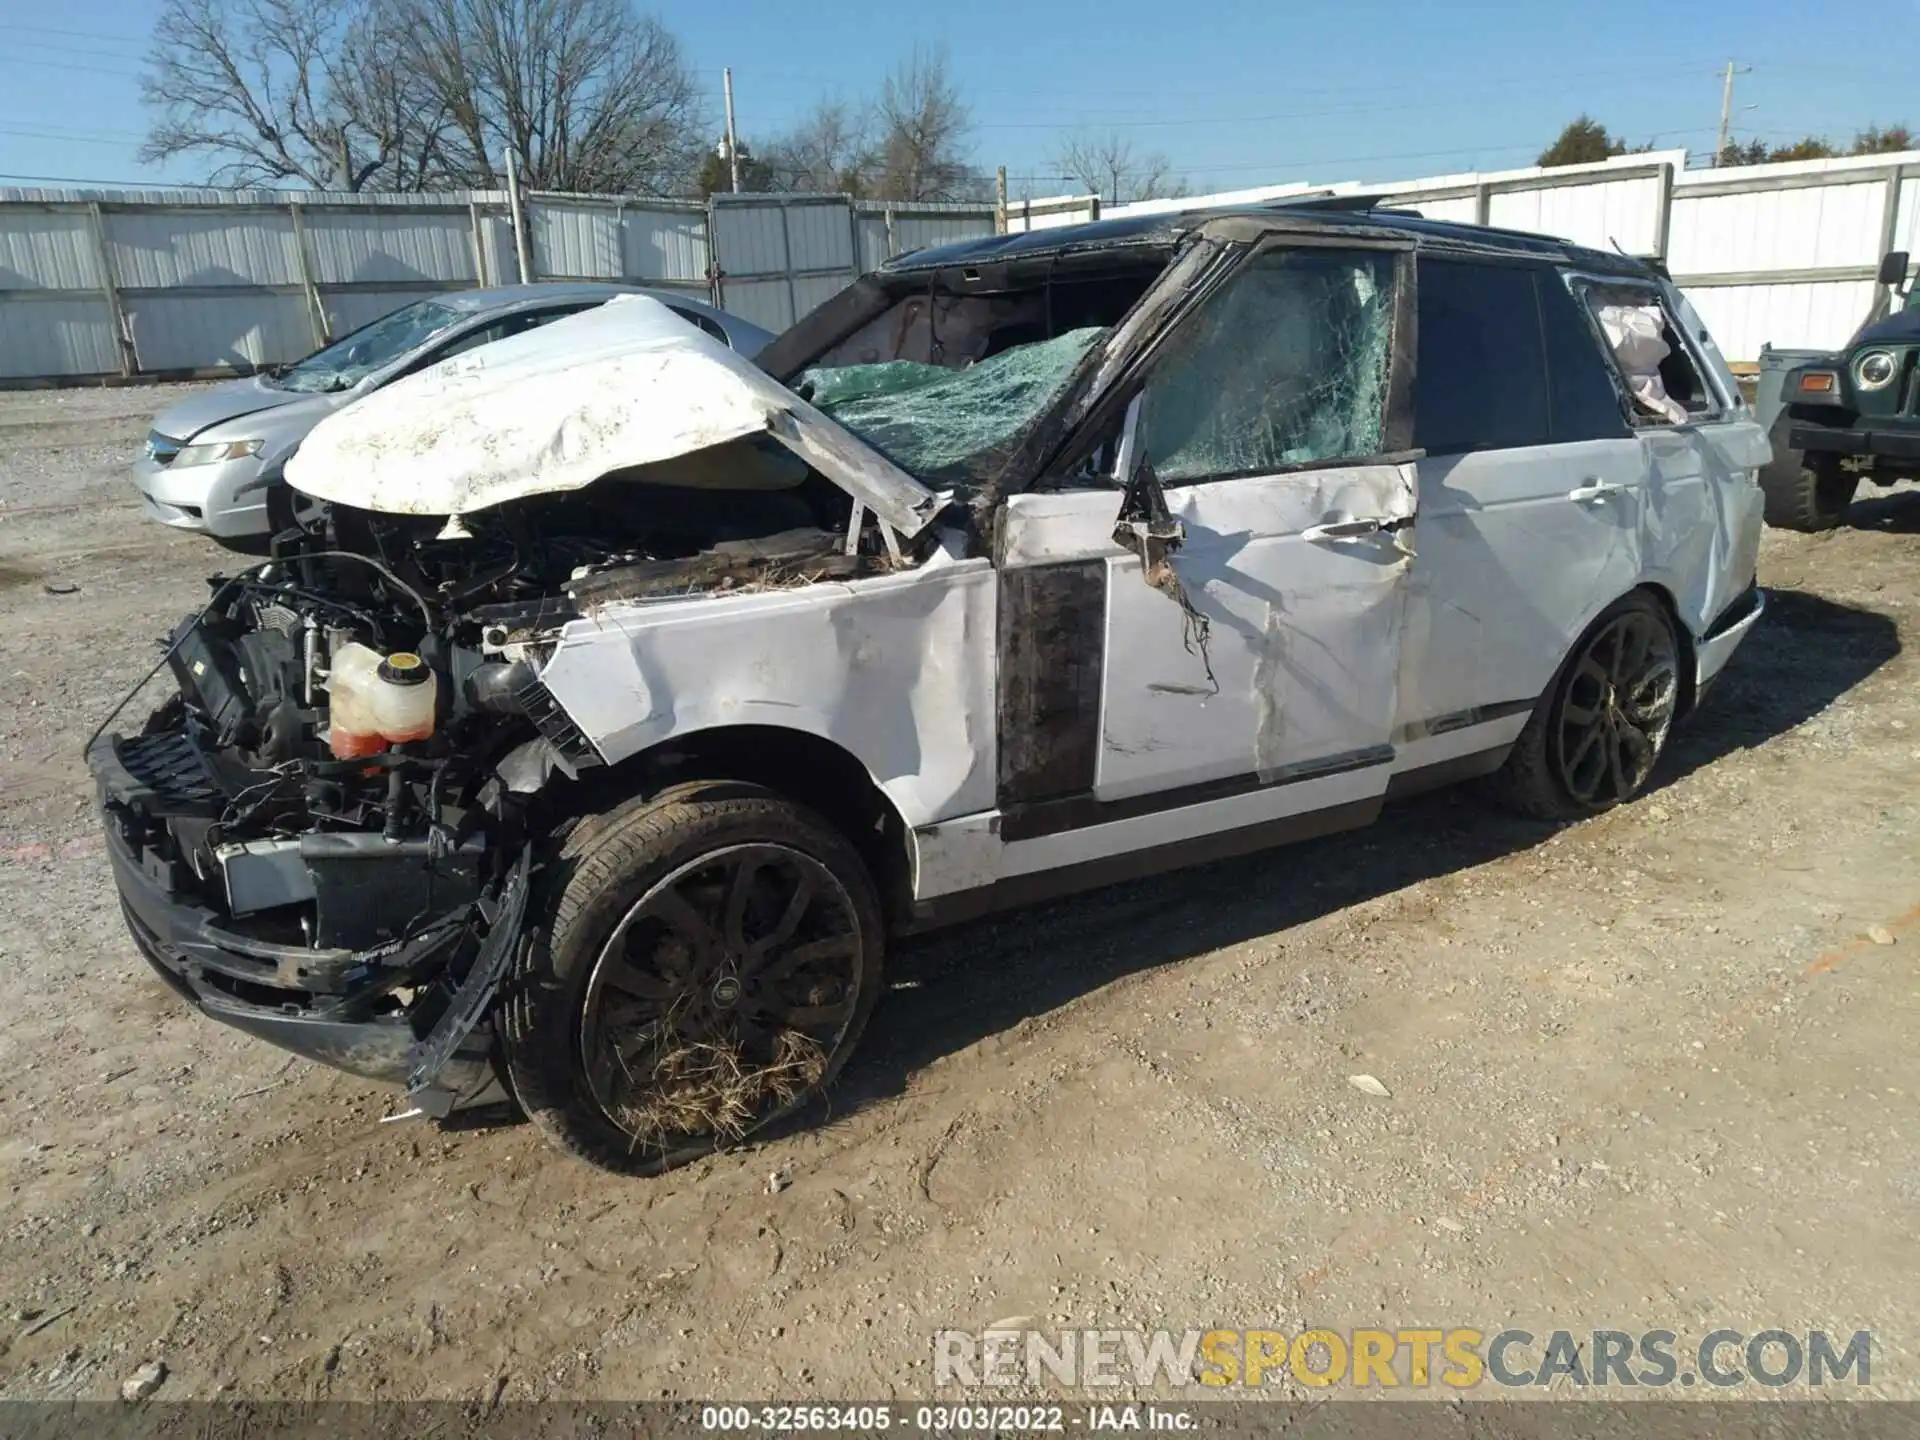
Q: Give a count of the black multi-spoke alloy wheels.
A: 2